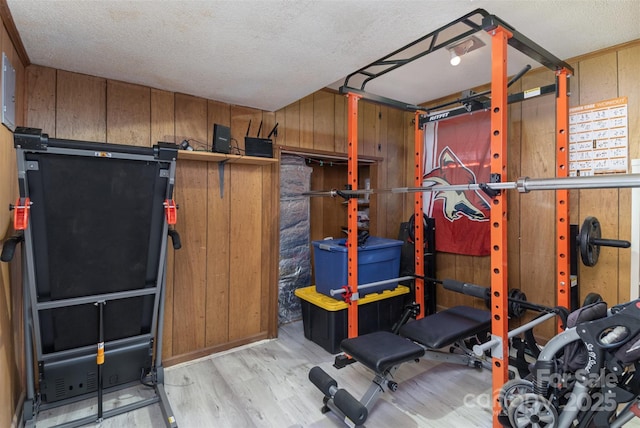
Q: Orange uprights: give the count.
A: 4